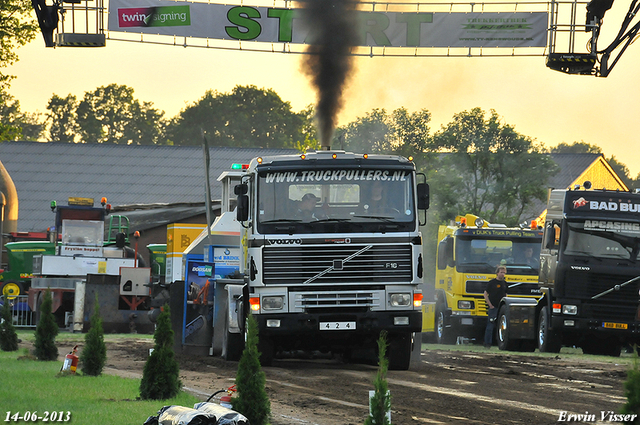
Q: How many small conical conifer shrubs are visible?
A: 7